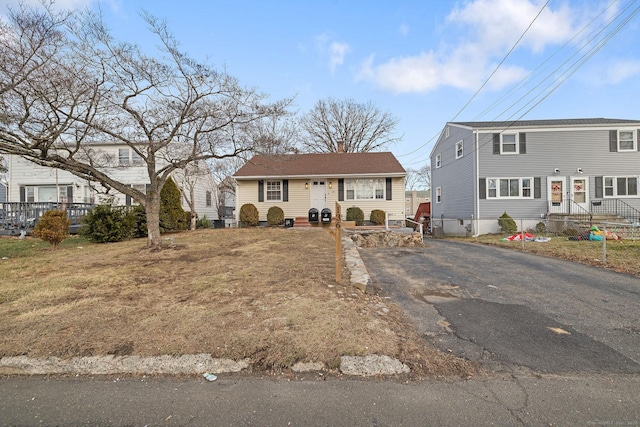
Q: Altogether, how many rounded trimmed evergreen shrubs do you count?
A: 4